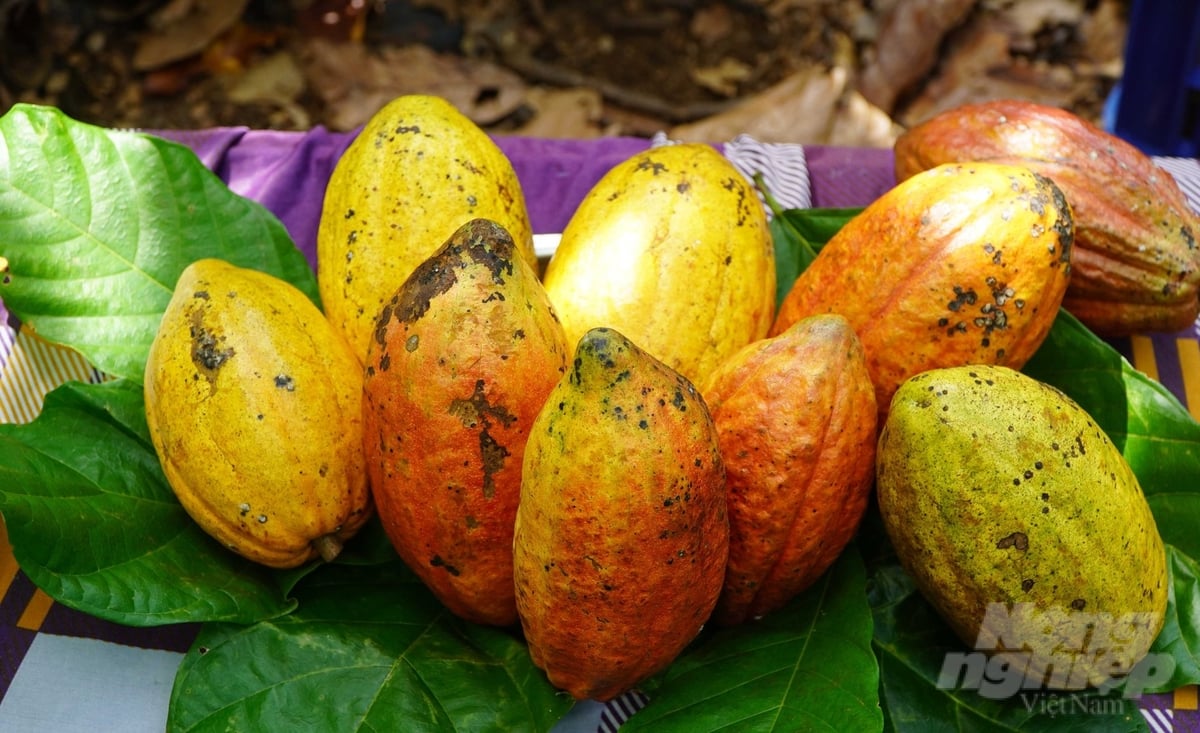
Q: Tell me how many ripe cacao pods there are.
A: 9